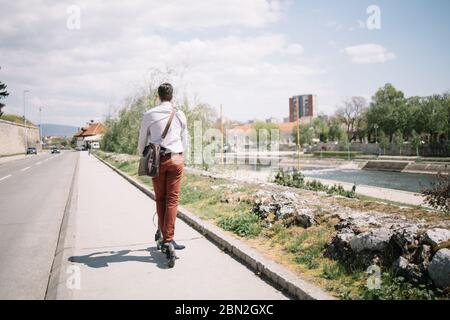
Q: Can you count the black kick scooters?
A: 1